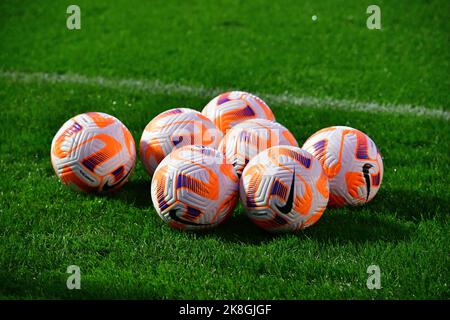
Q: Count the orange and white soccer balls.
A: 7